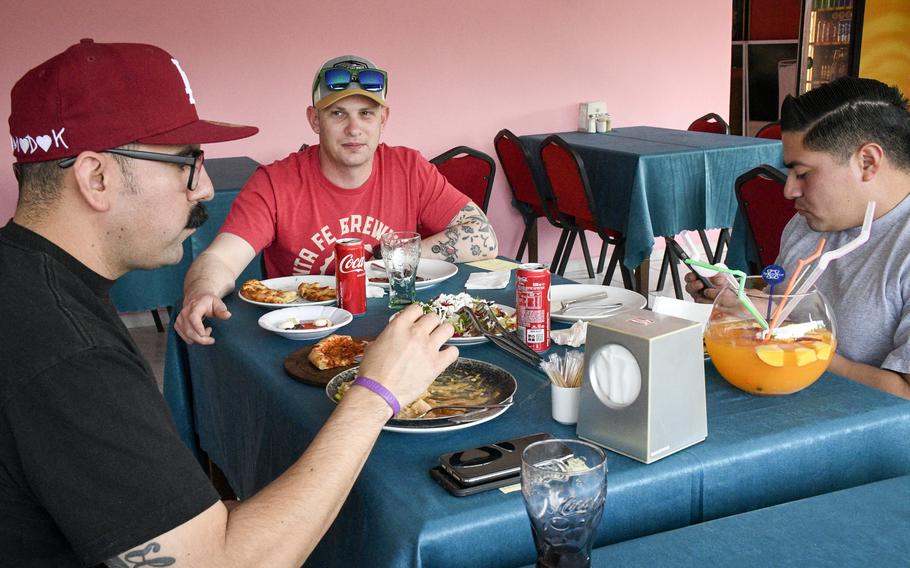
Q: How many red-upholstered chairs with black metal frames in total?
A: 6